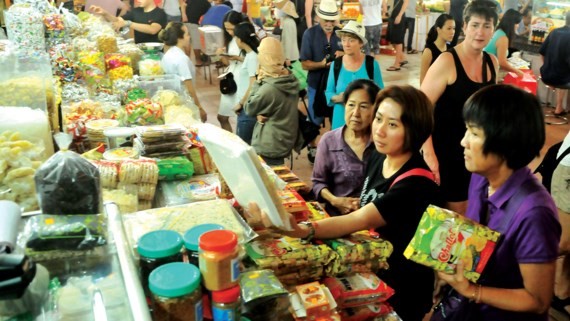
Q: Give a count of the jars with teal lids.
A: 3